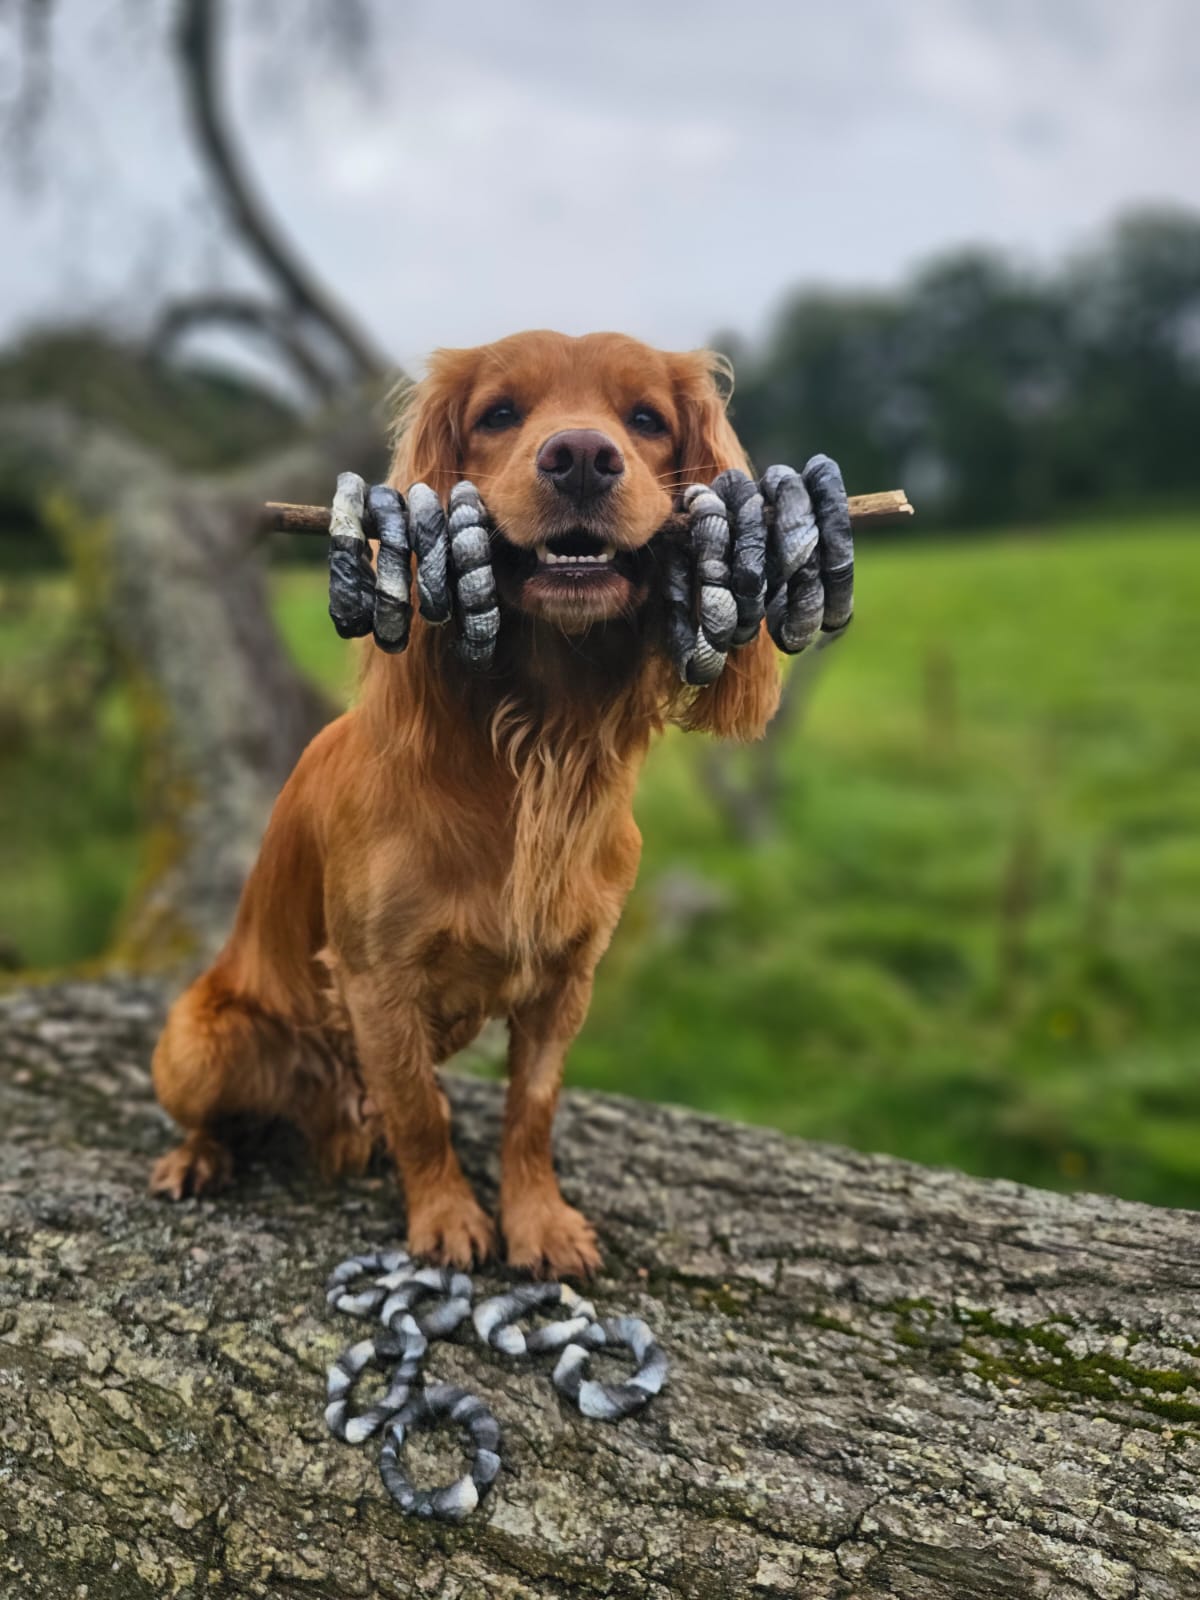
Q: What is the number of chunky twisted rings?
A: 14